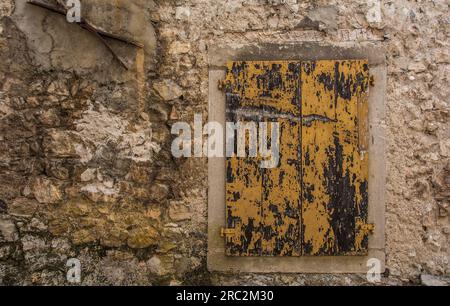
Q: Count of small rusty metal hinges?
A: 4